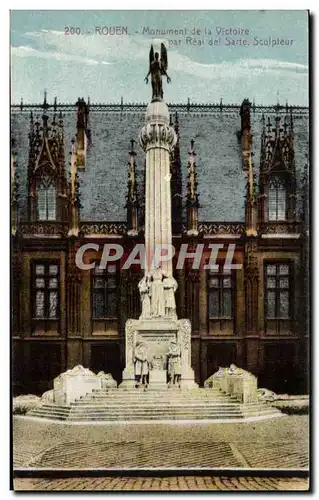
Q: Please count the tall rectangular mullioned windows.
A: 4